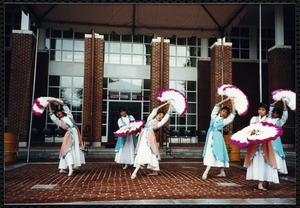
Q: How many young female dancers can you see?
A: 6